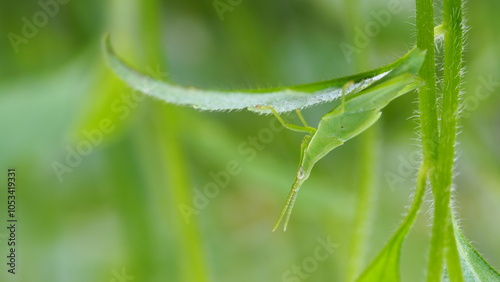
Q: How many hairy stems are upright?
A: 2